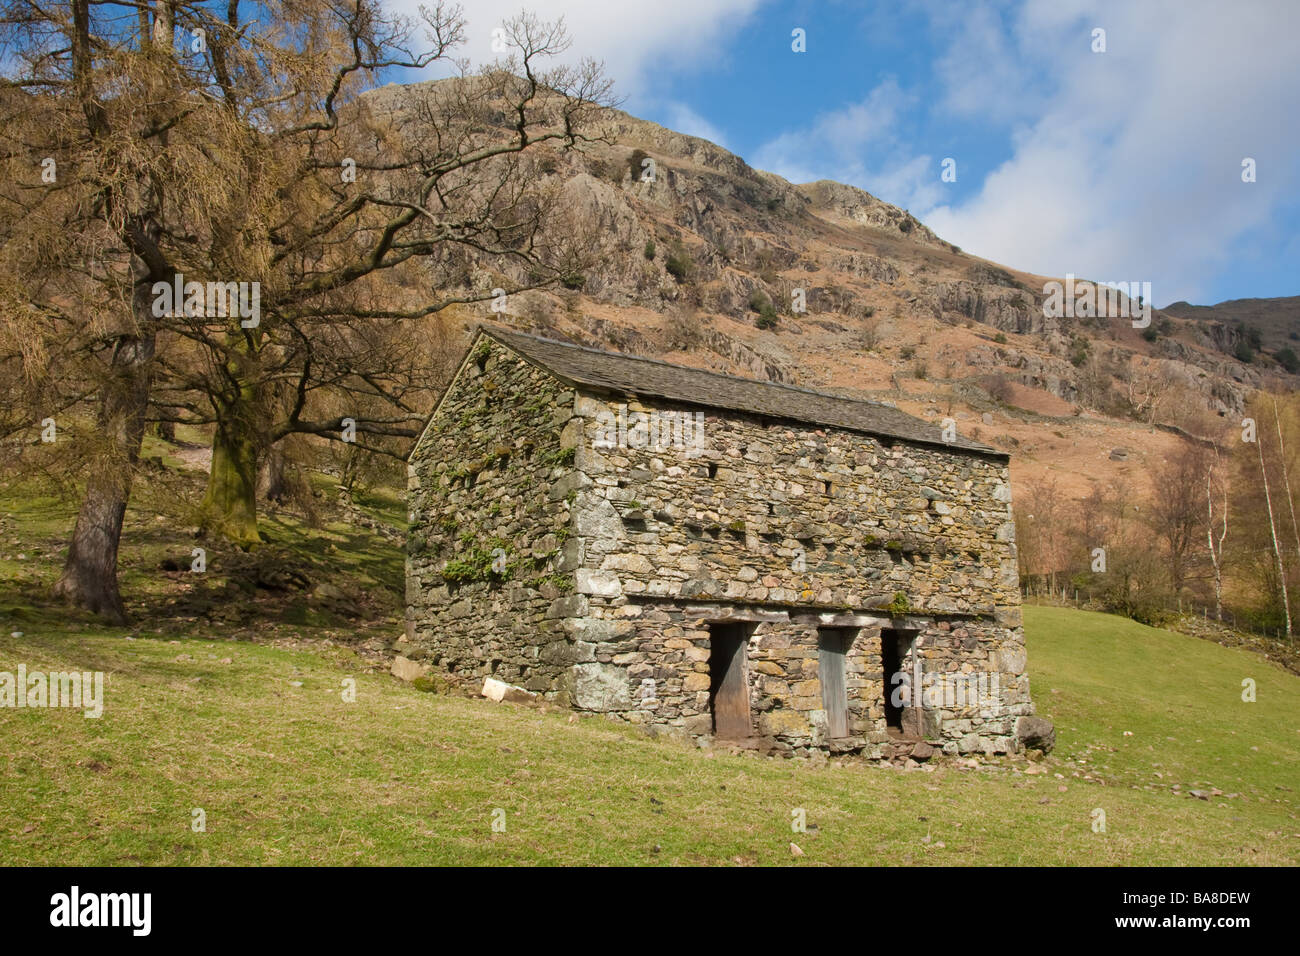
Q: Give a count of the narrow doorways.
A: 3